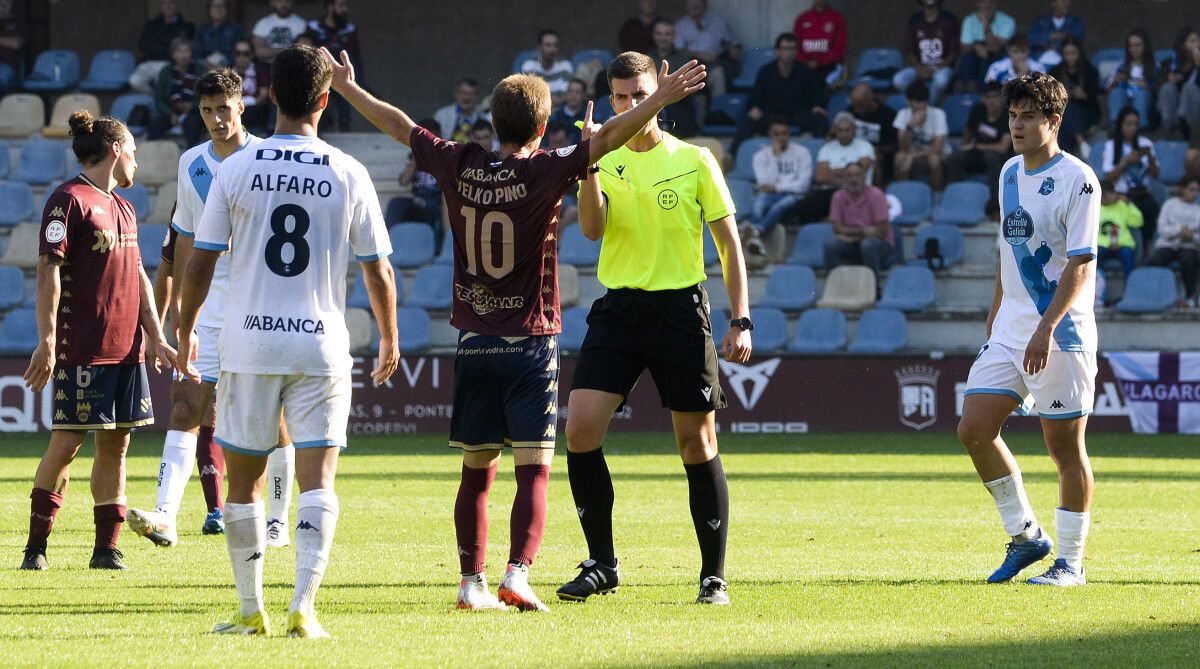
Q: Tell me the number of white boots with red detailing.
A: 2